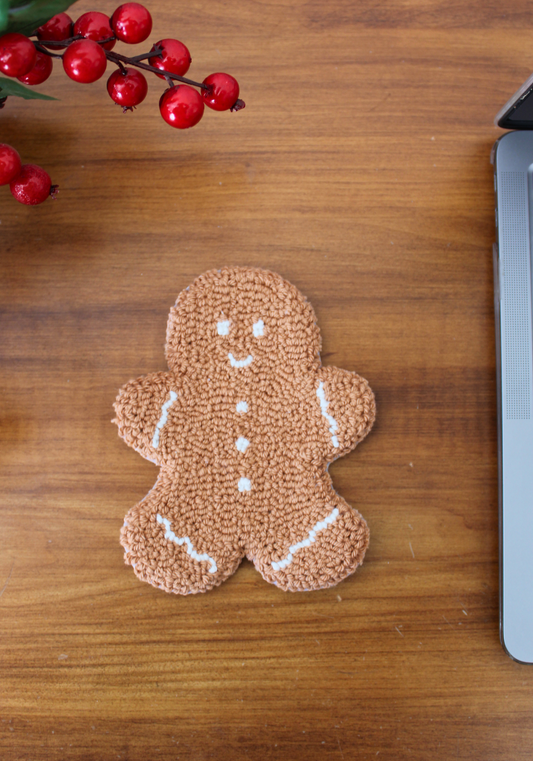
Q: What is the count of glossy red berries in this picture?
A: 12